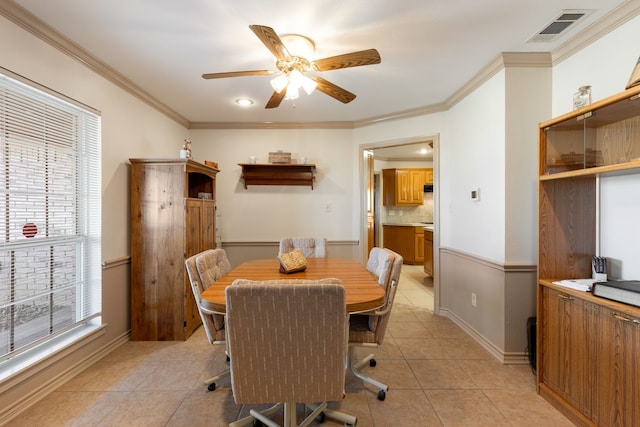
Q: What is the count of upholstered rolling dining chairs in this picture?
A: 4